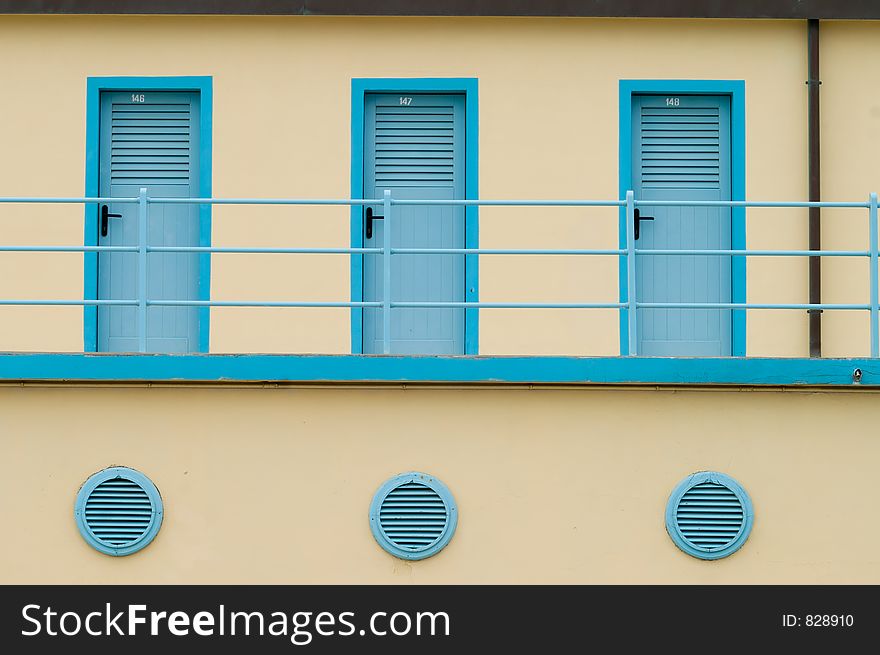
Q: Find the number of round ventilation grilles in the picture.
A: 3